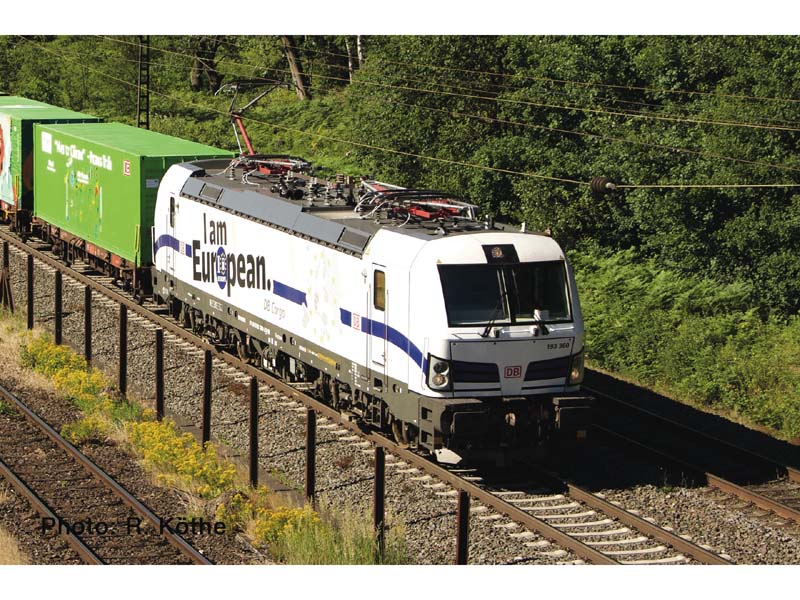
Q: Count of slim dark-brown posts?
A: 11